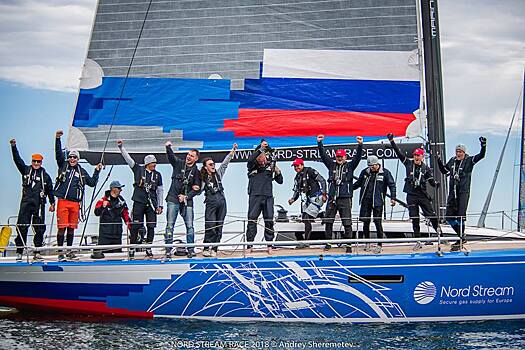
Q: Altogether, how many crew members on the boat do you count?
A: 12